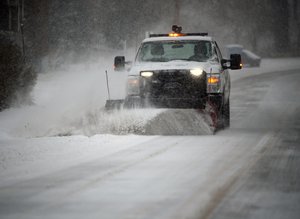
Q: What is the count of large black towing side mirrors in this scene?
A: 2